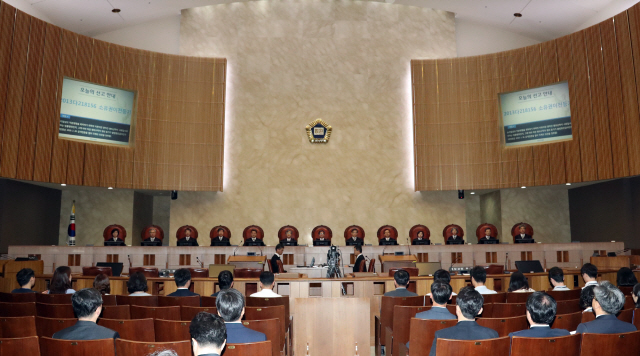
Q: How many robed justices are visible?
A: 13